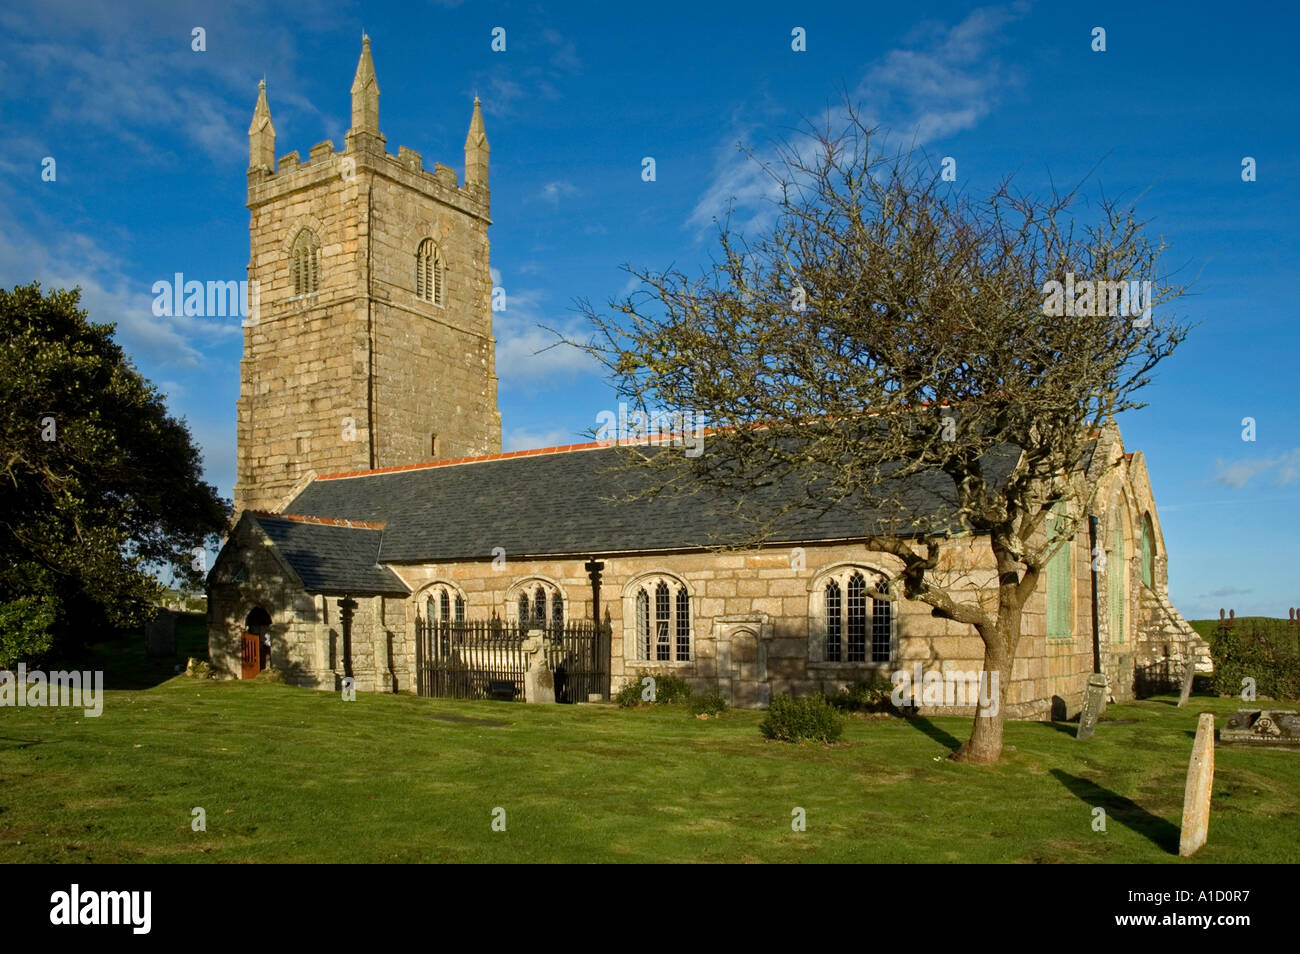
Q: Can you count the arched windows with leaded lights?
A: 4